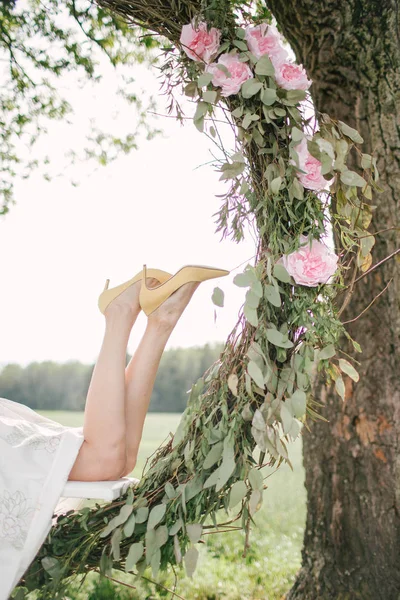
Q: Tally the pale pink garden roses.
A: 6